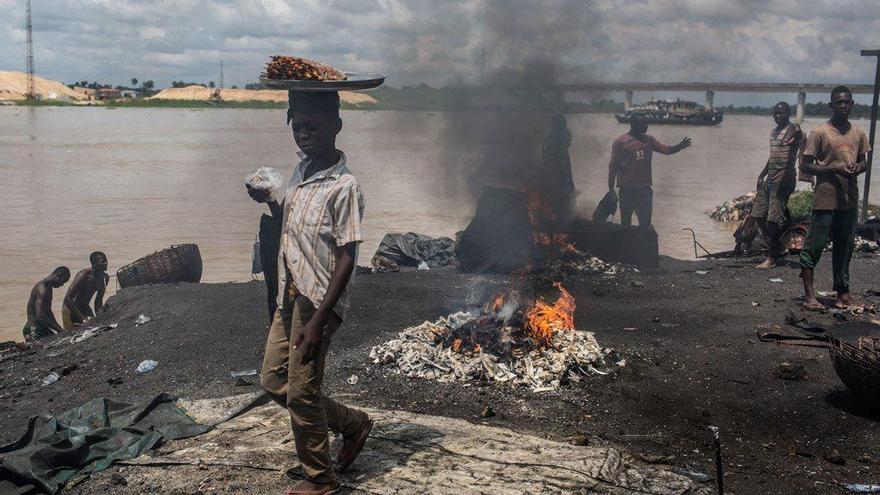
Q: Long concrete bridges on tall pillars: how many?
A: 1